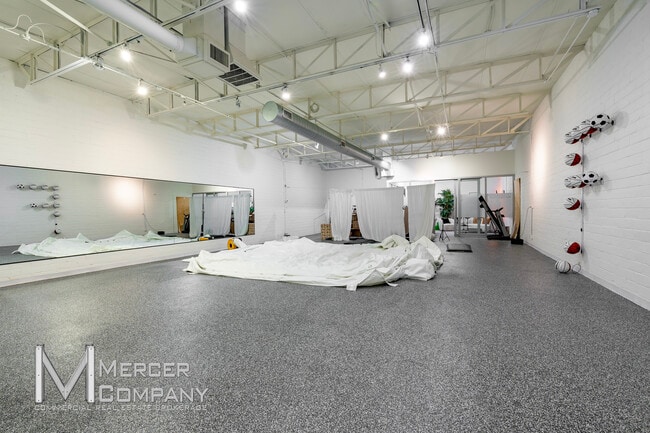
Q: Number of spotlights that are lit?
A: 9